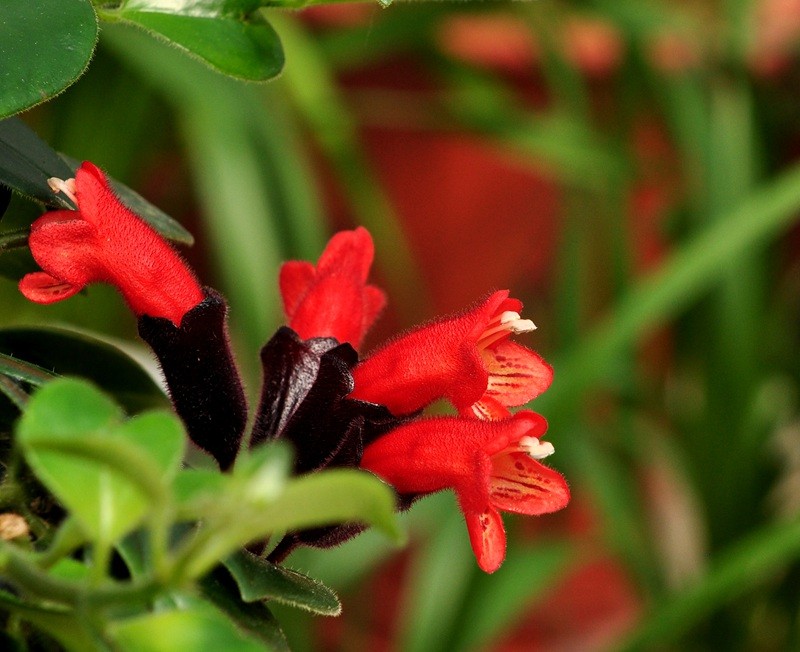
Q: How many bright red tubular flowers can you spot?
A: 4